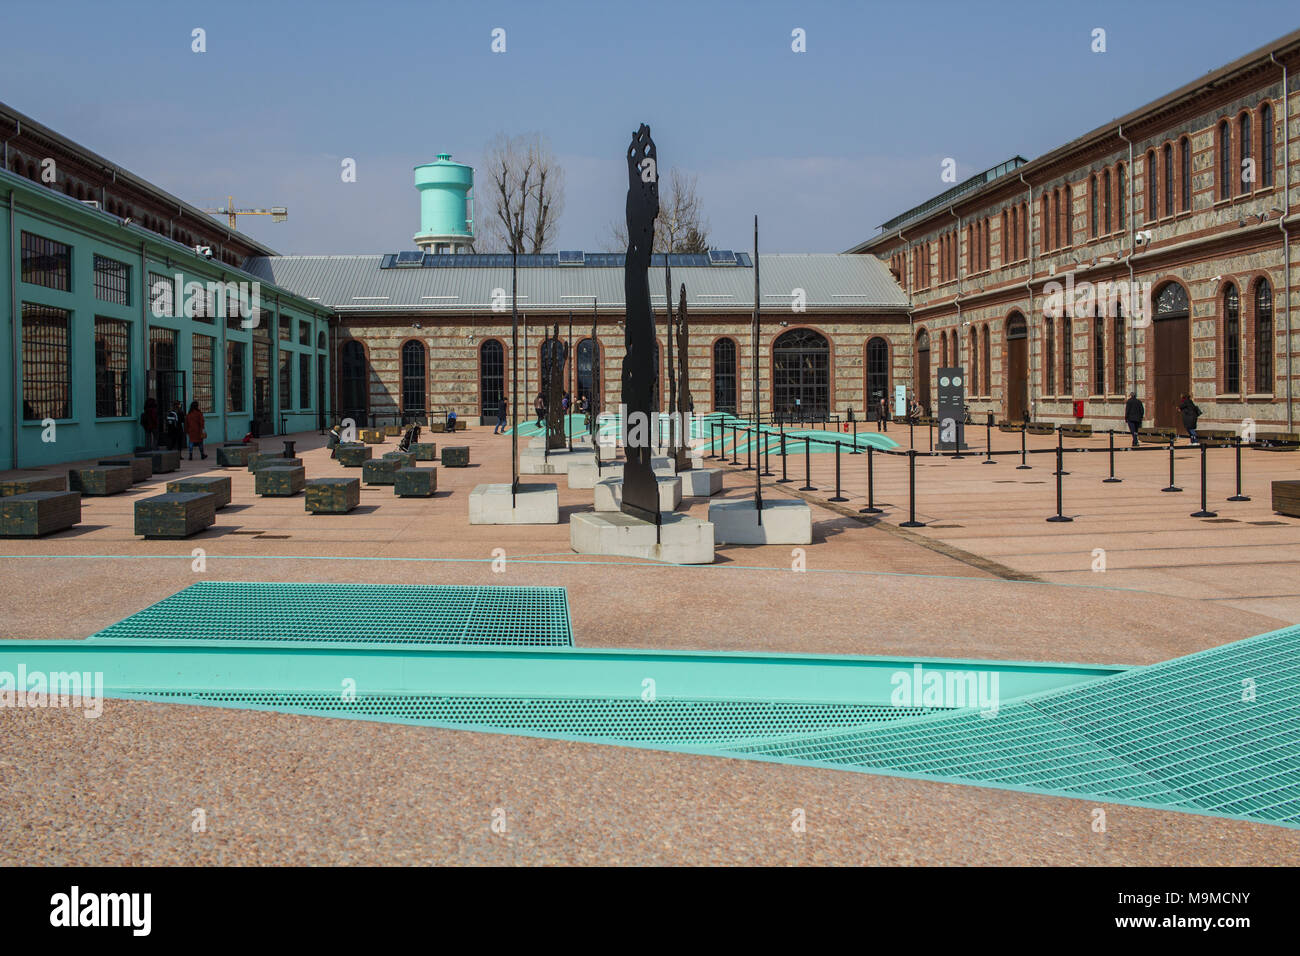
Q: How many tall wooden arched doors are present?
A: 3